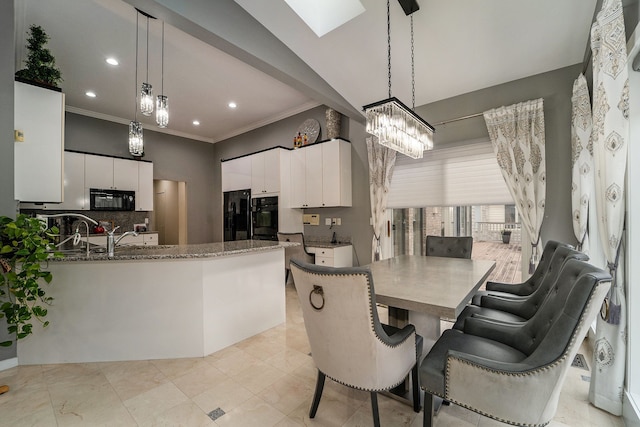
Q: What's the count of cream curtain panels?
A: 4